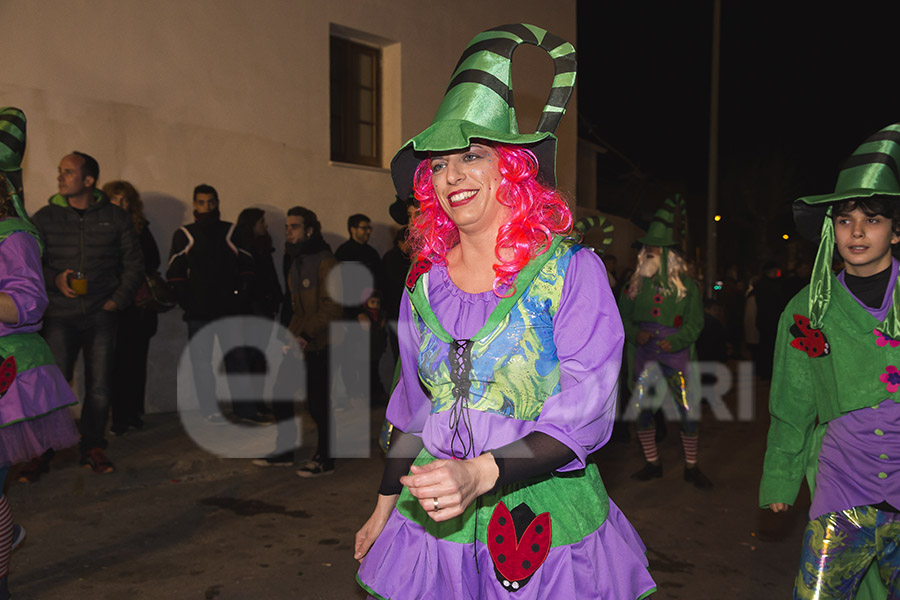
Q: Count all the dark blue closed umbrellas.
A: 0